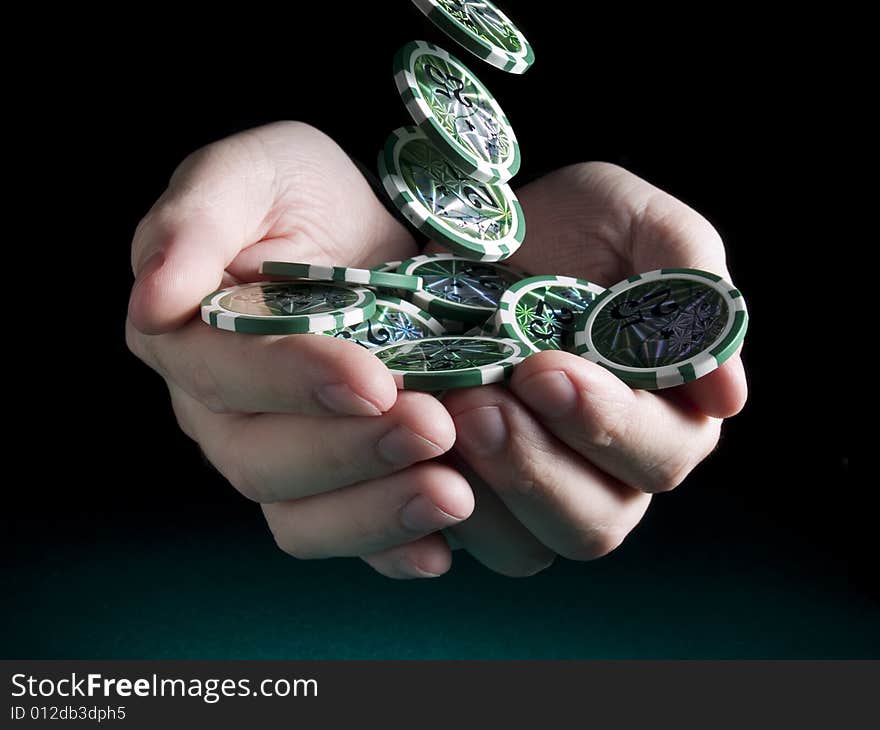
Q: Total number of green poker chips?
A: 11